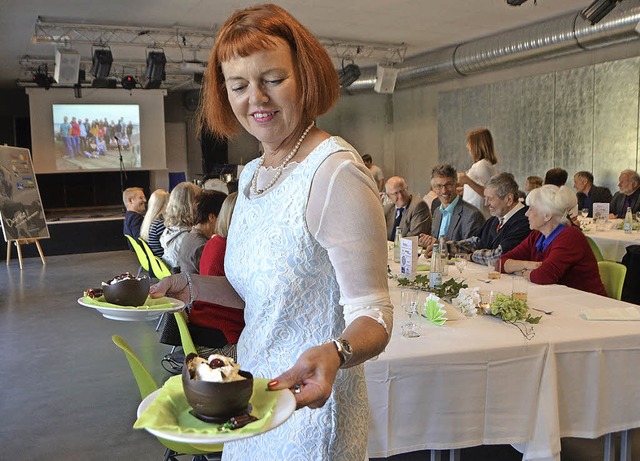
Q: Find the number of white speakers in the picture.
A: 2